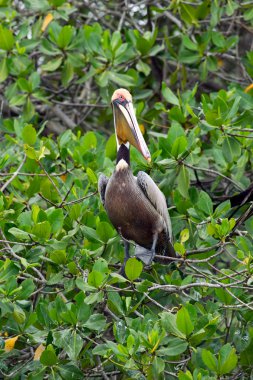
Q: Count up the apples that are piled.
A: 0